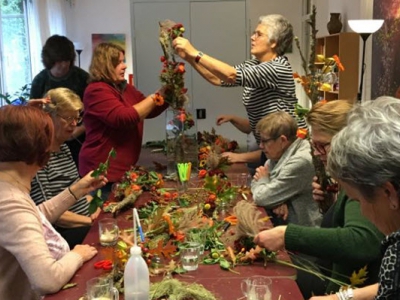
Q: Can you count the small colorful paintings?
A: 1